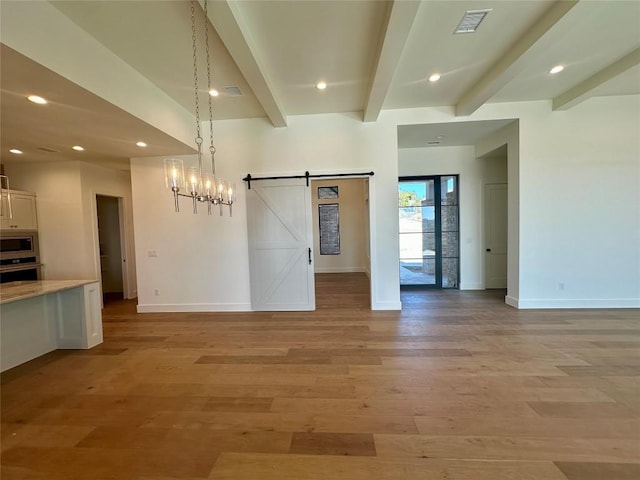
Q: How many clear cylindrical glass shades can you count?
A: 5